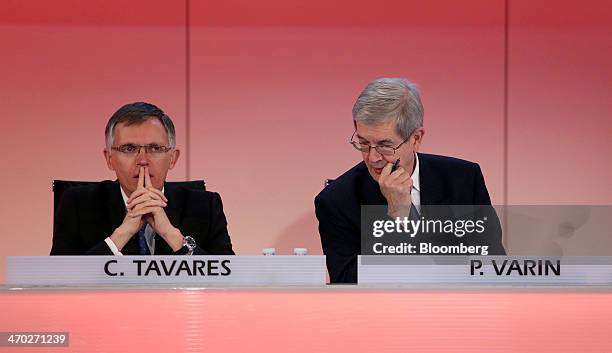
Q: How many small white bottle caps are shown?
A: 2